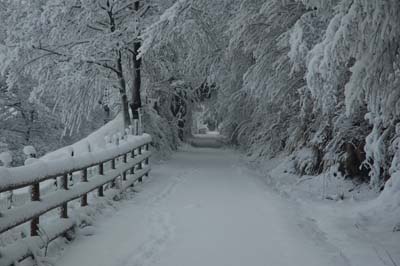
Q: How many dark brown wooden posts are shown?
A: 9